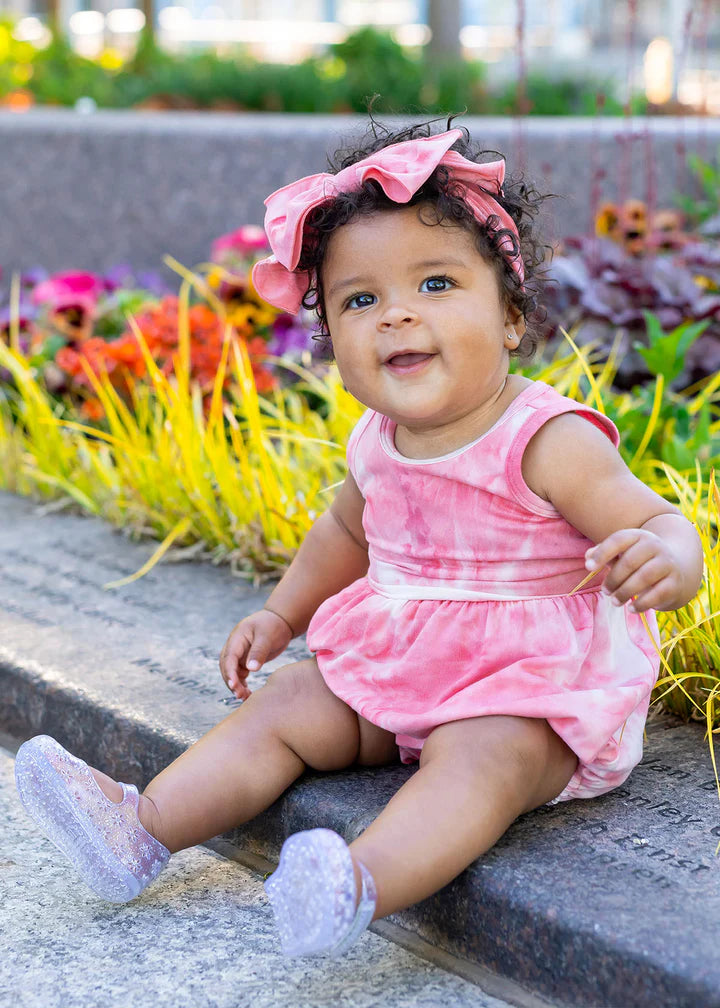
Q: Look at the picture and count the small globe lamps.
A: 0